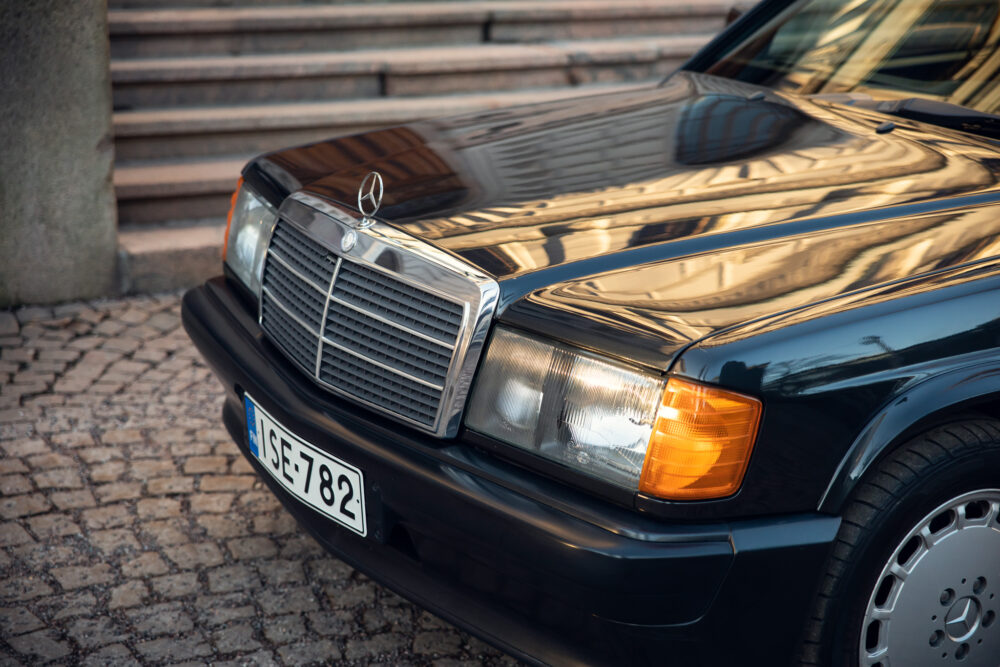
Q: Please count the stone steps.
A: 5